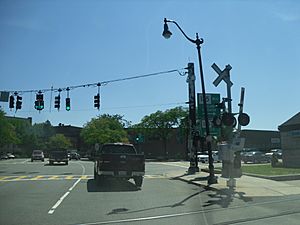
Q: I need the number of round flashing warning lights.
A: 2